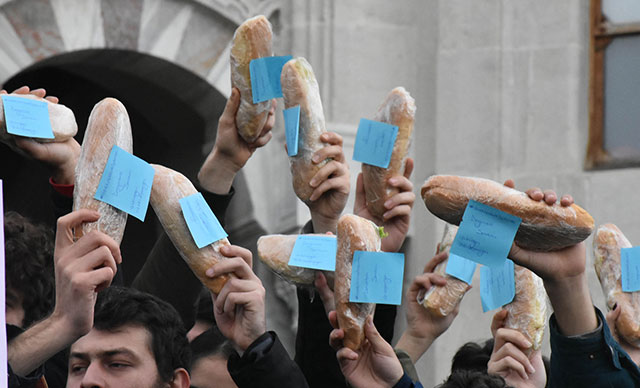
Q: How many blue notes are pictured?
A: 12